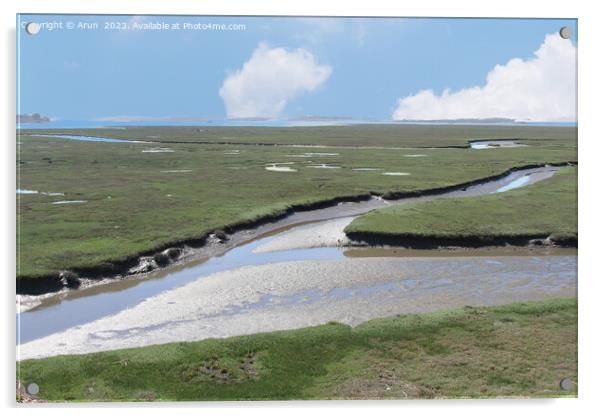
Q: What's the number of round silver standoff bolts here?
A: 4